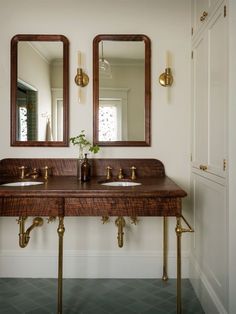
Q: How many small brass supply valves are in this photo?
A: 4